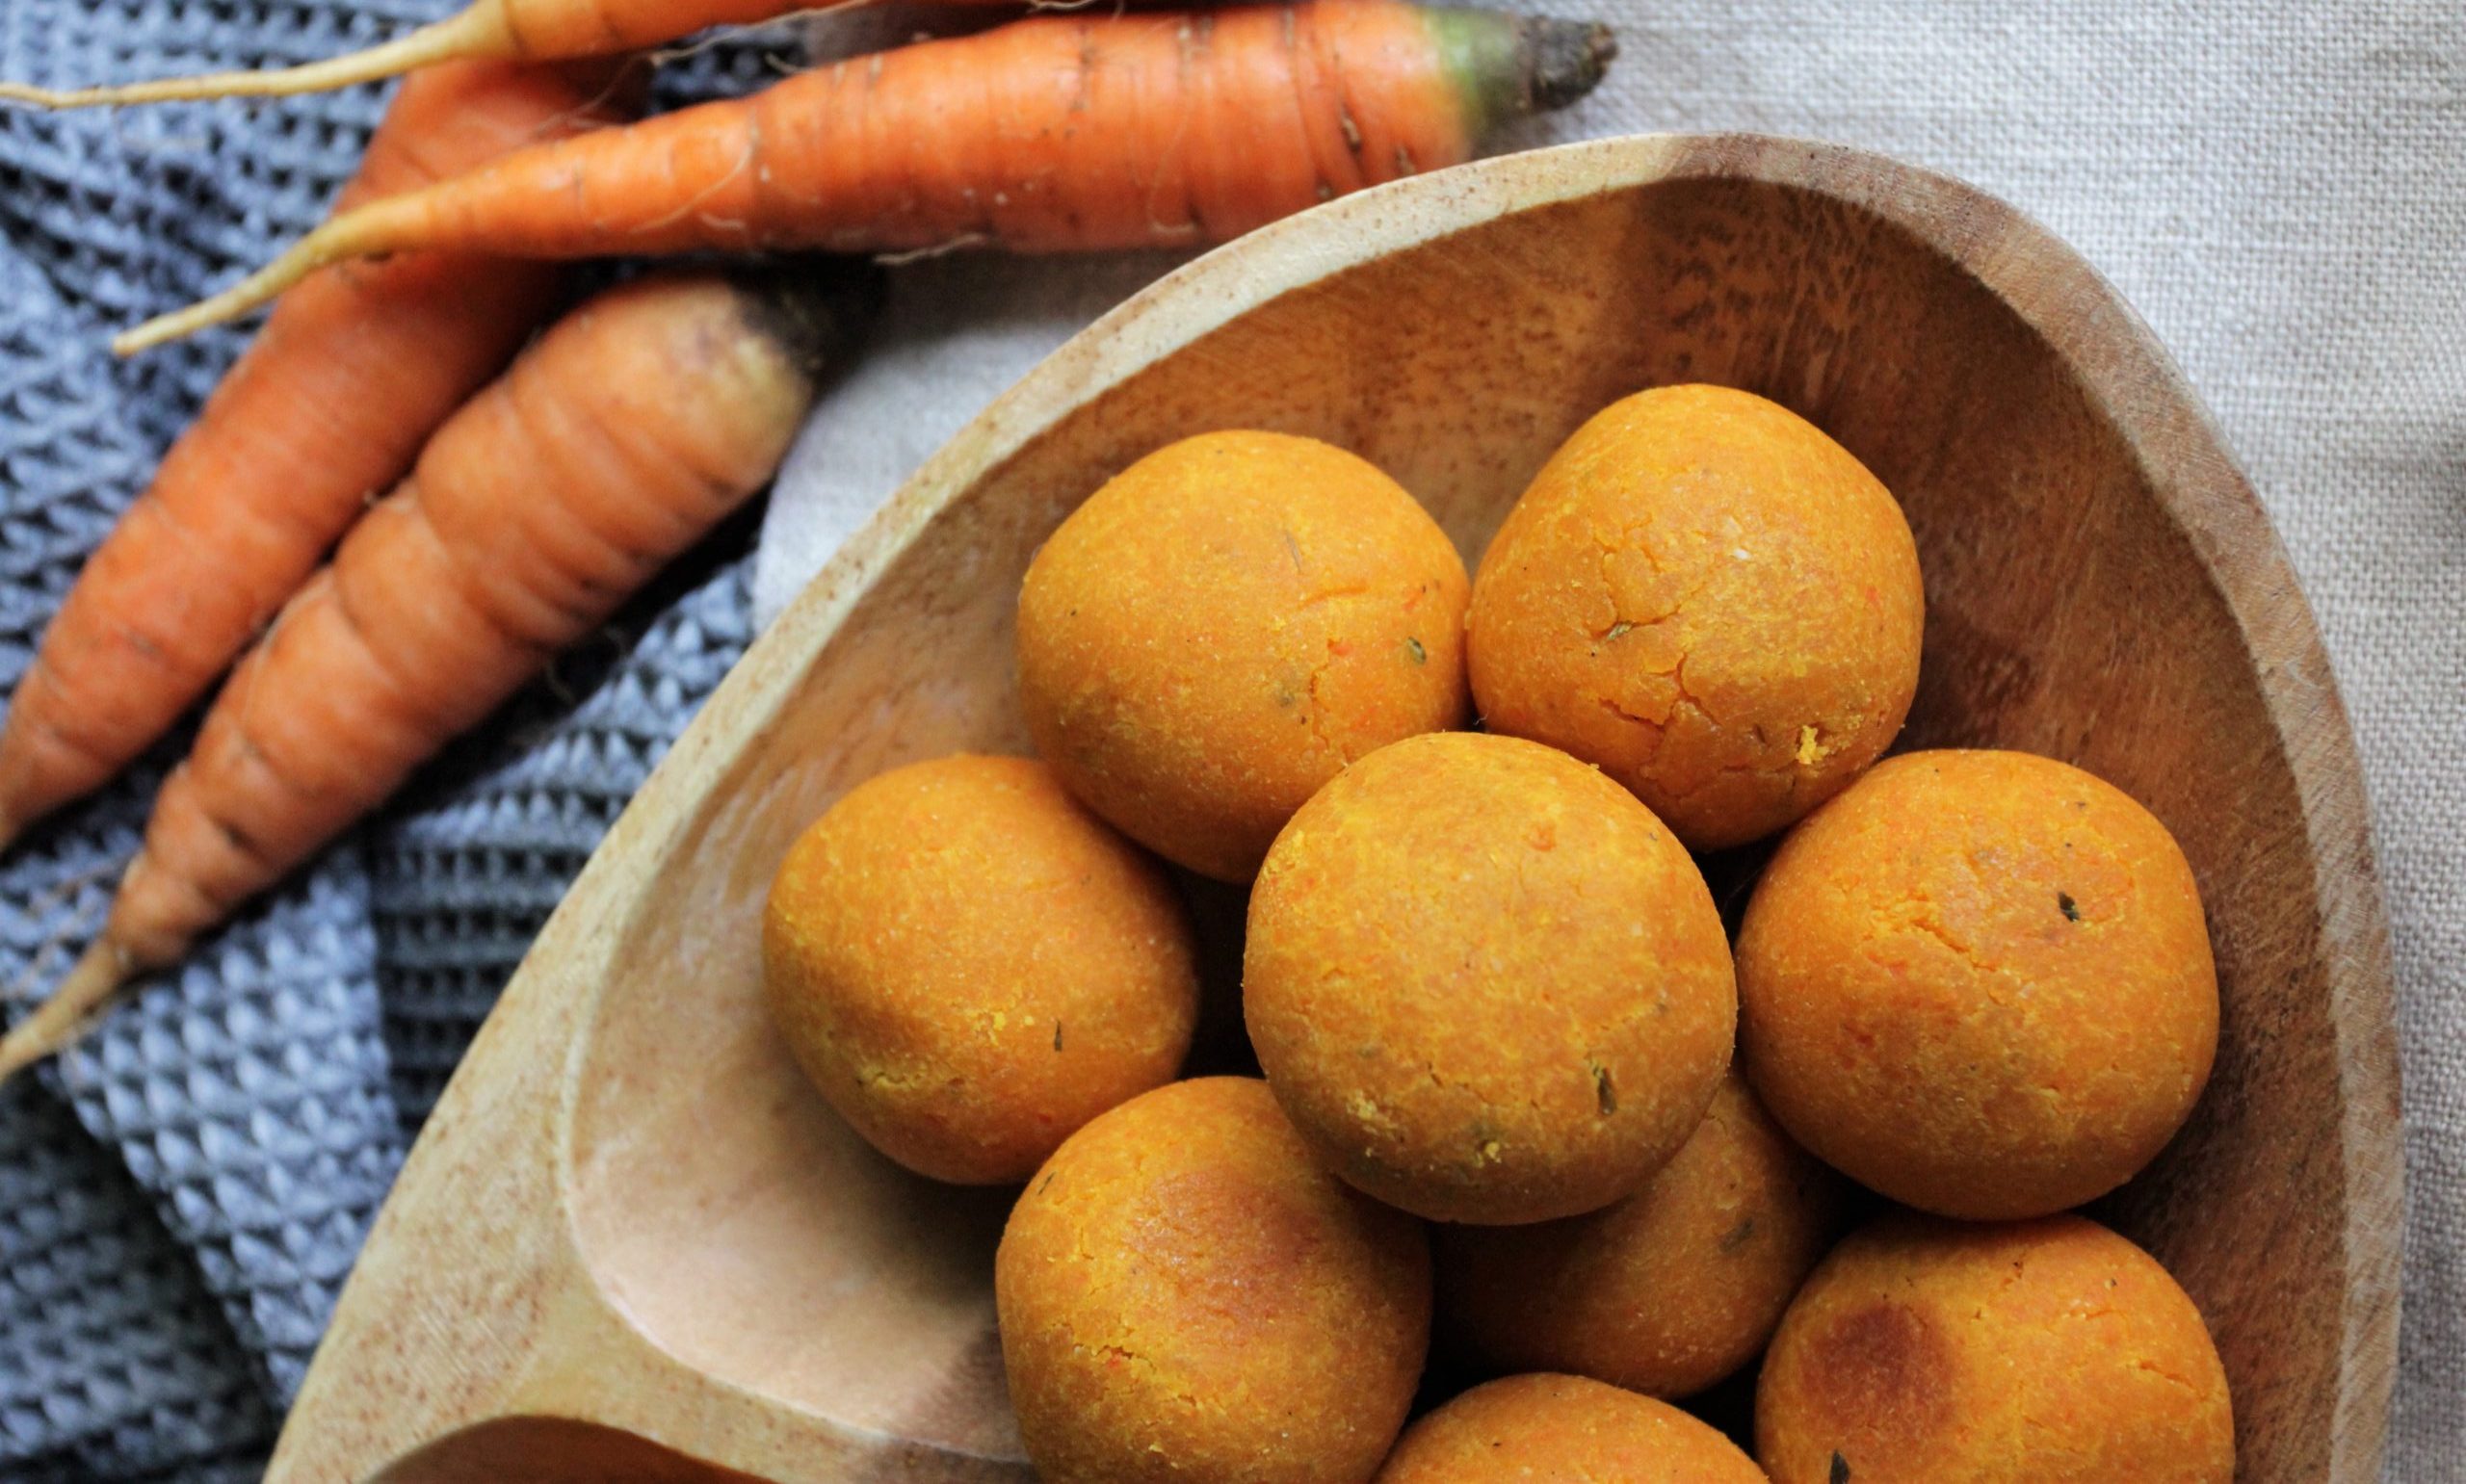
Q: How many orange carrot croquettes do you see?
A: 9